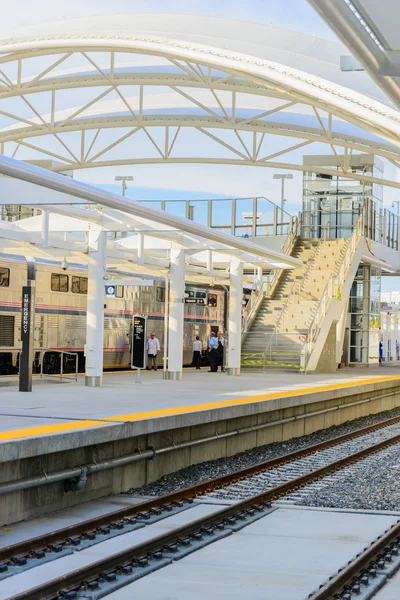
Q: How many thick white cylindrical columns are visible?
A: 3